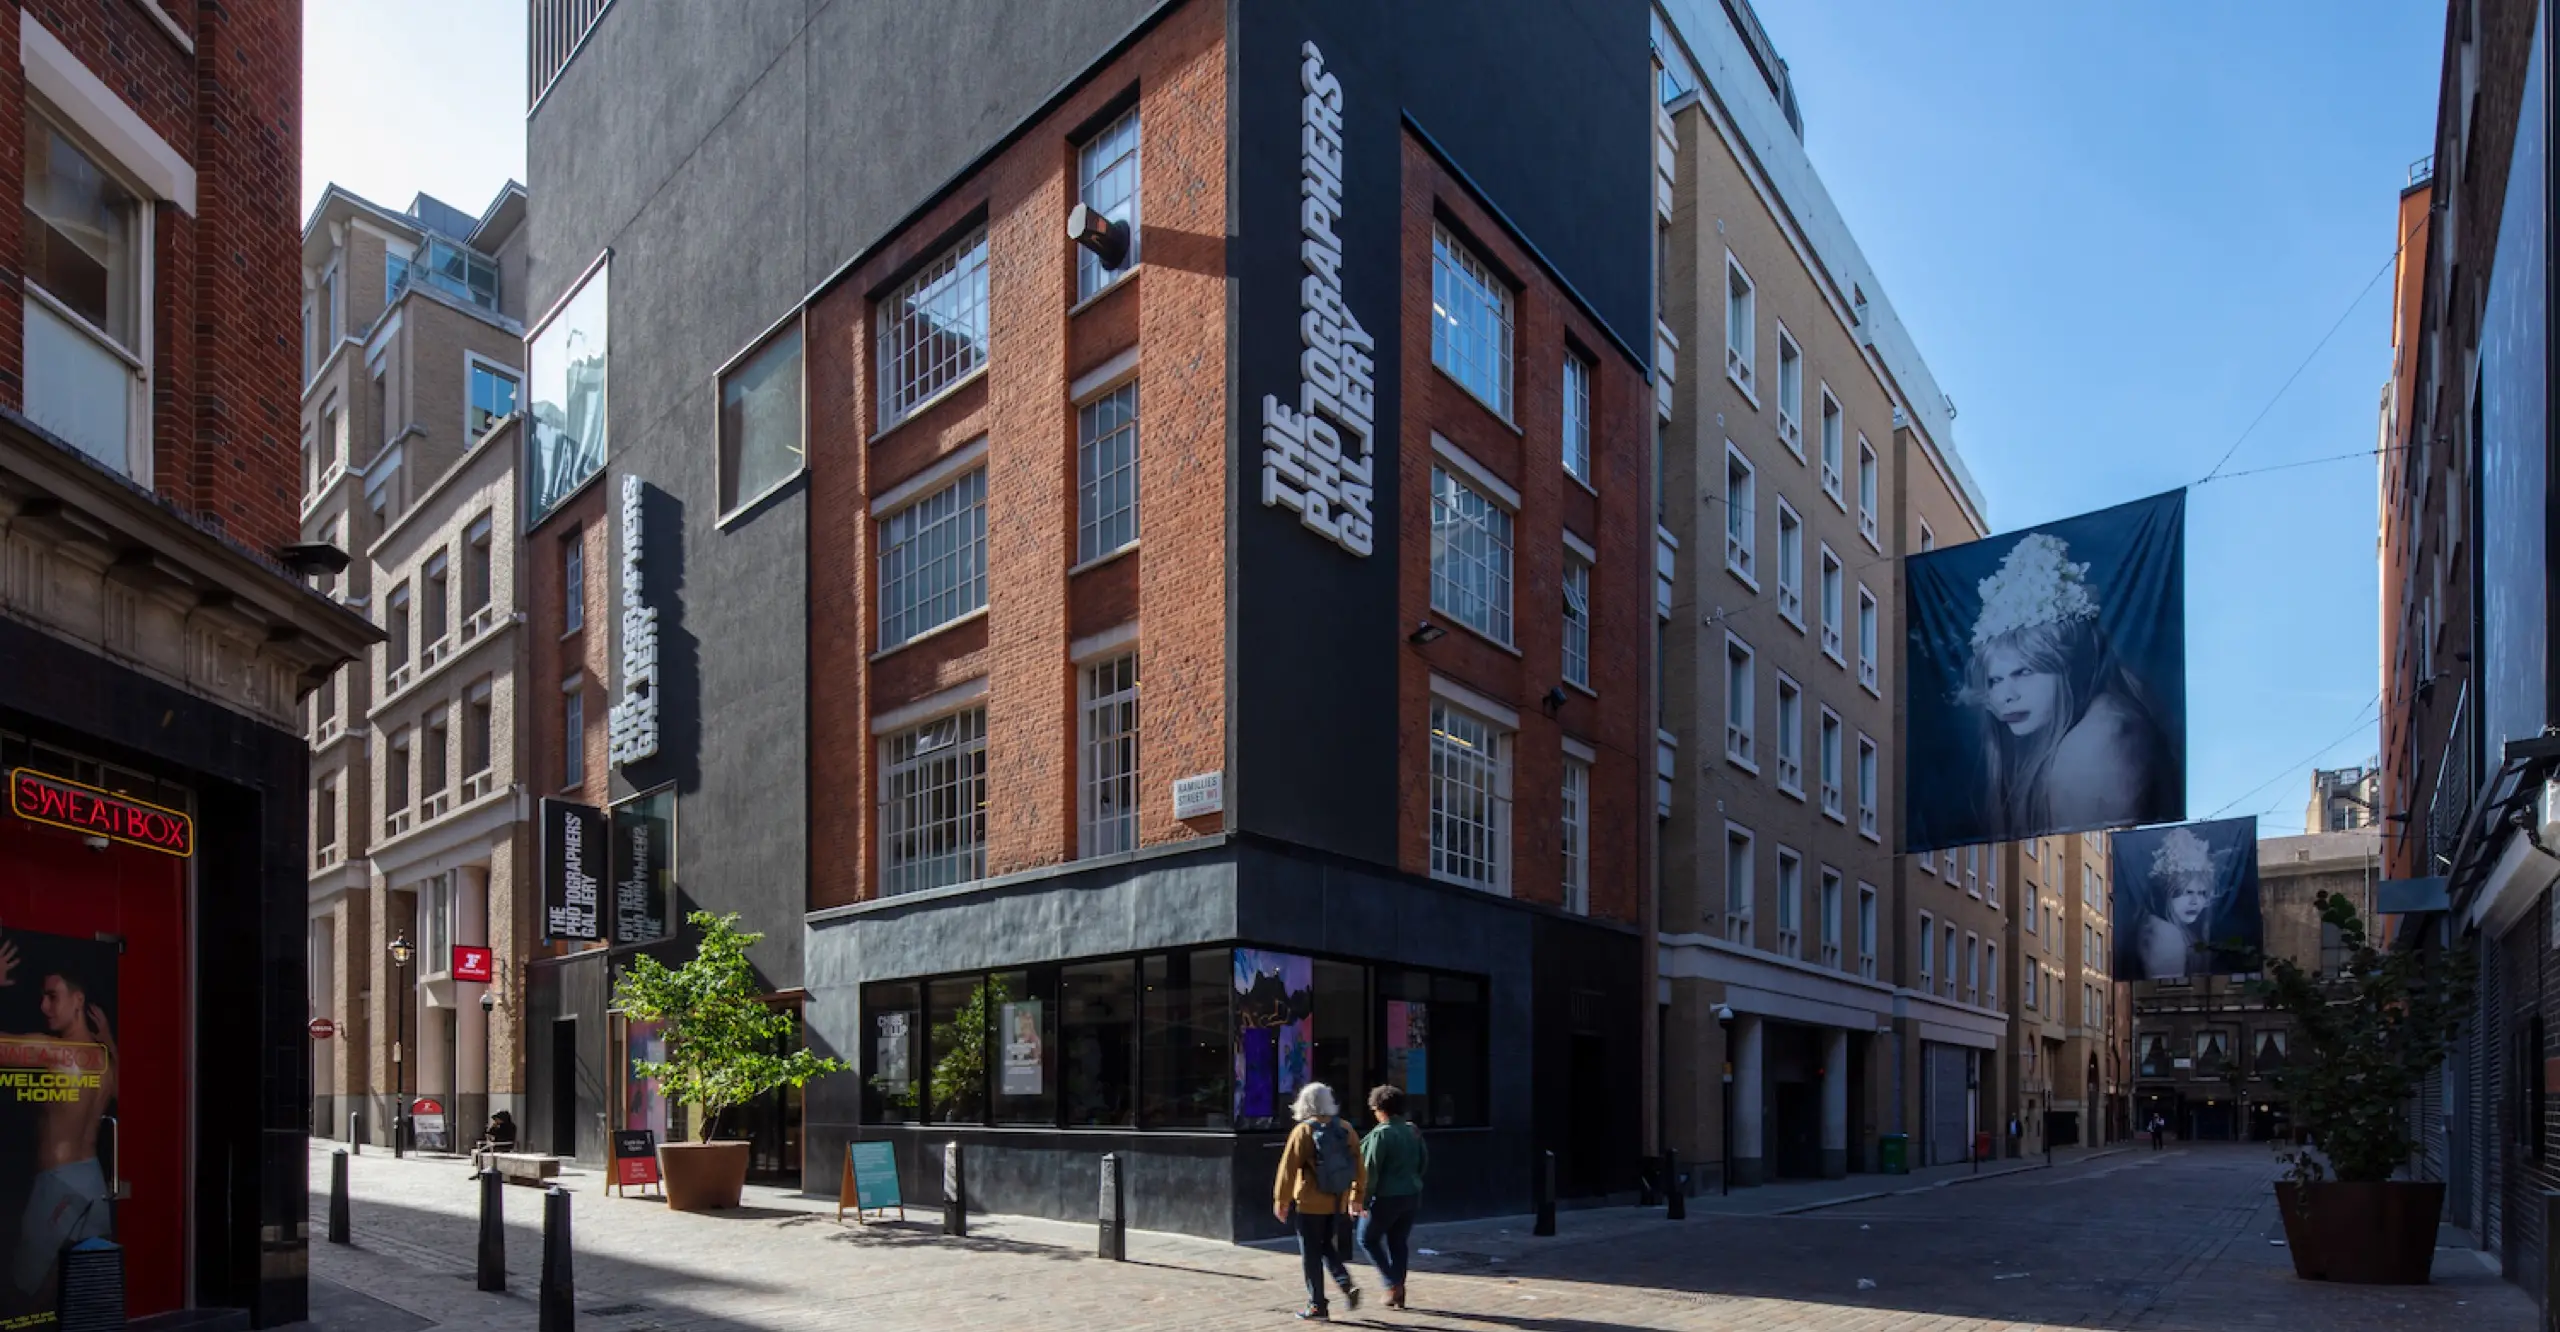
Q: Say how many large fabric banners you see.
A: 2